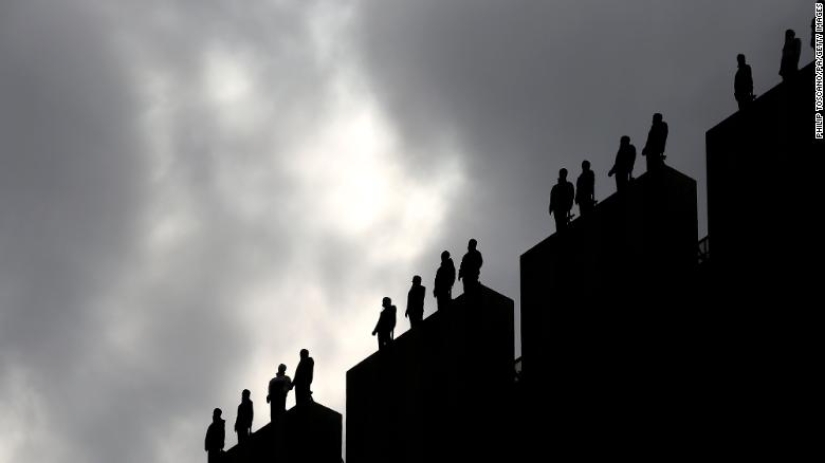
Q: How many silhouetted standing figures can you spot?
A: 15